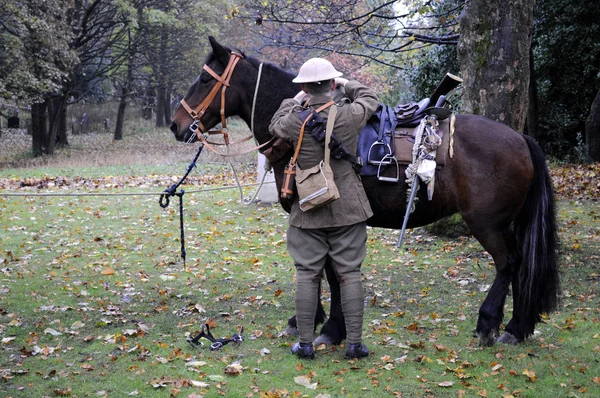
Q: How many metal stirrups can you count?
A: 2